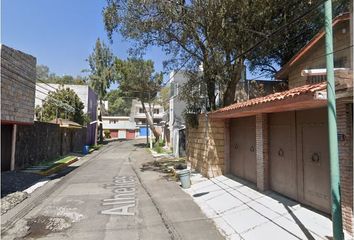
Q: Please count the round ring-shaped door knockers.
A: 4